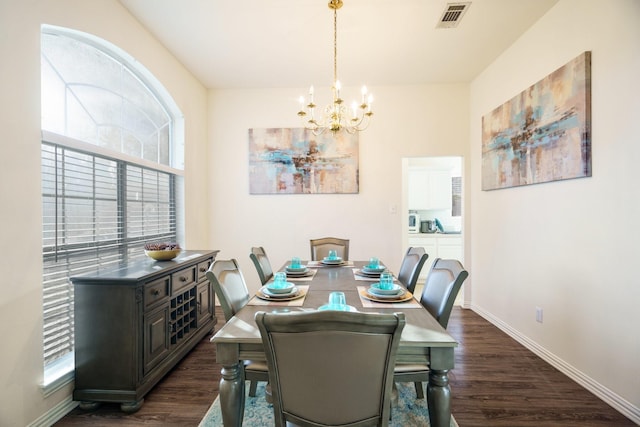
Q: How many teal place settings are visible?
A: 6